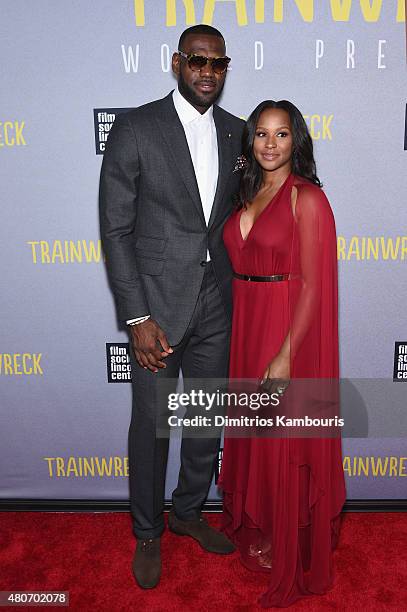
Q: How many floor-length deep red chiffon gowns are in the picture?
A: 1